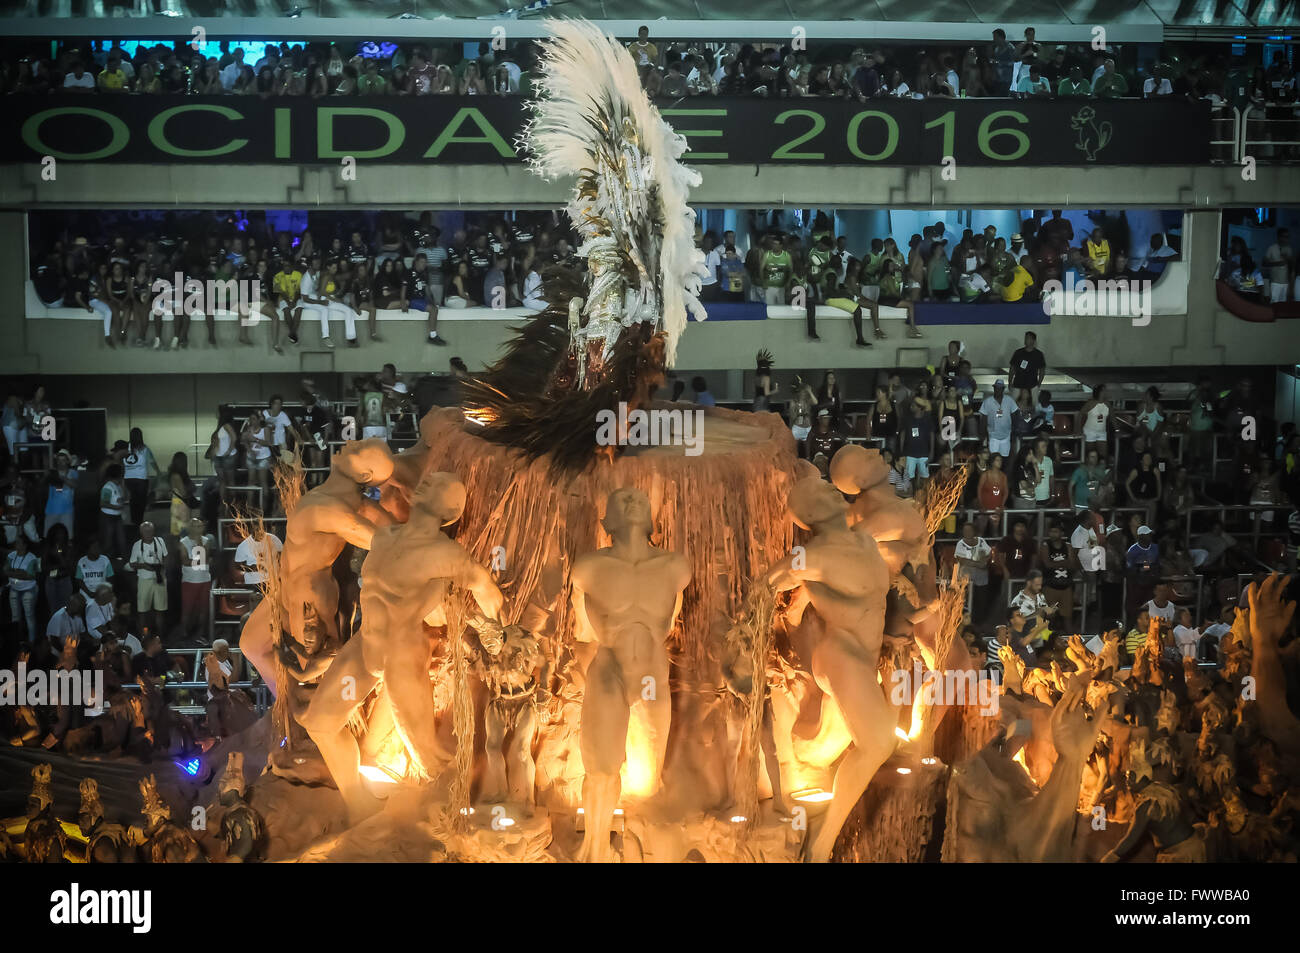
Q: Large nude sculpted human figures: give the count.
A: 5